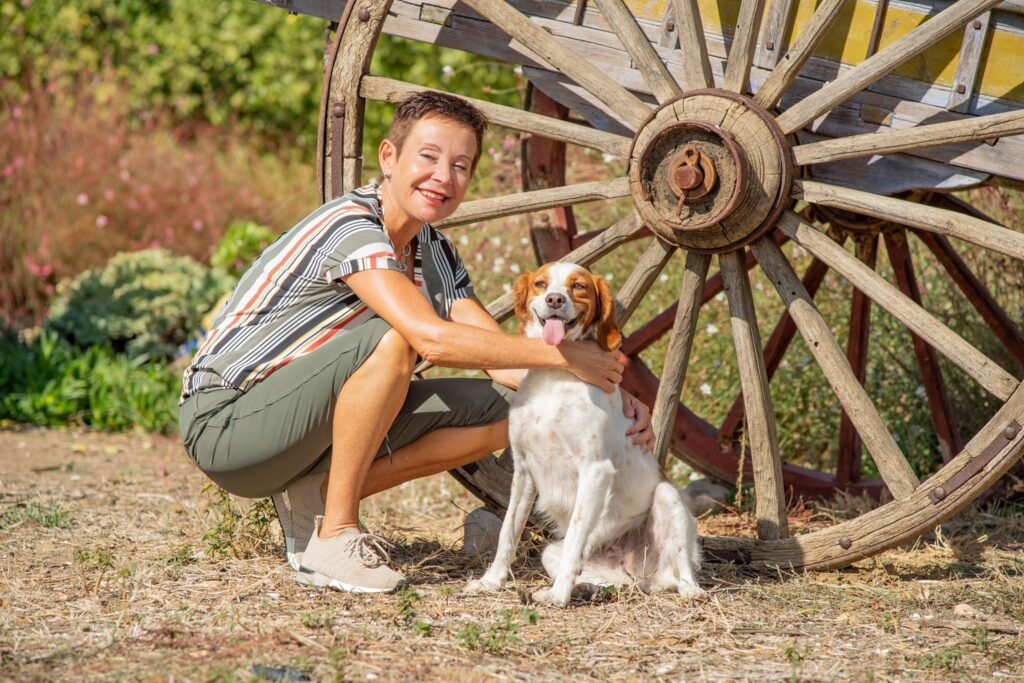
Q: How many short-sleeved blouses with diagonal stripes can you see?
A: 1